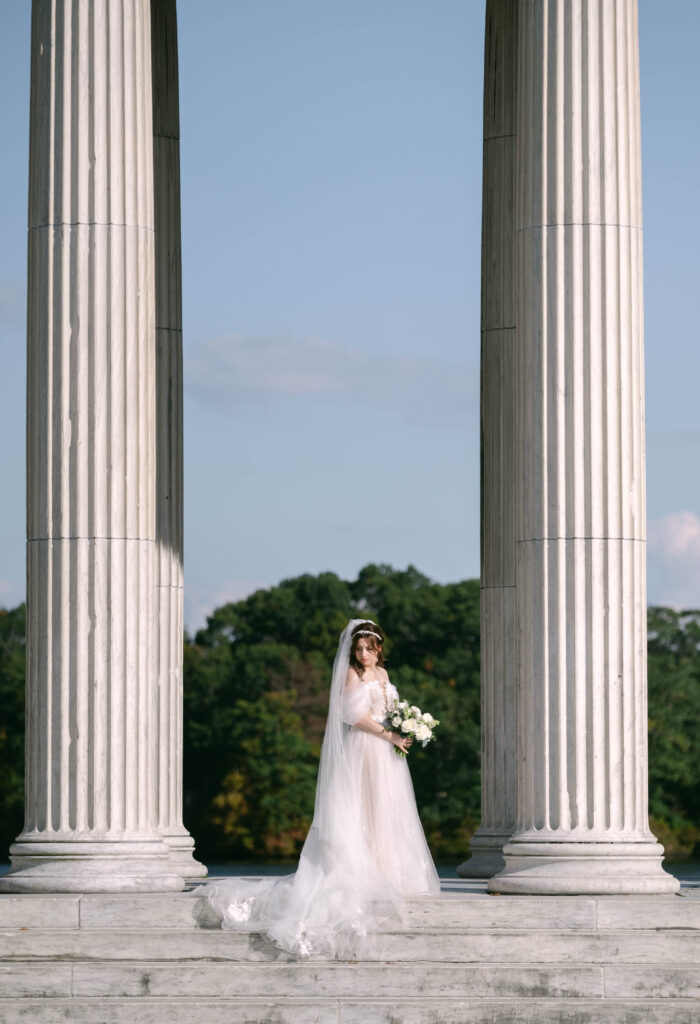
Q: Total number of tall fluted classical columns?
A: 4